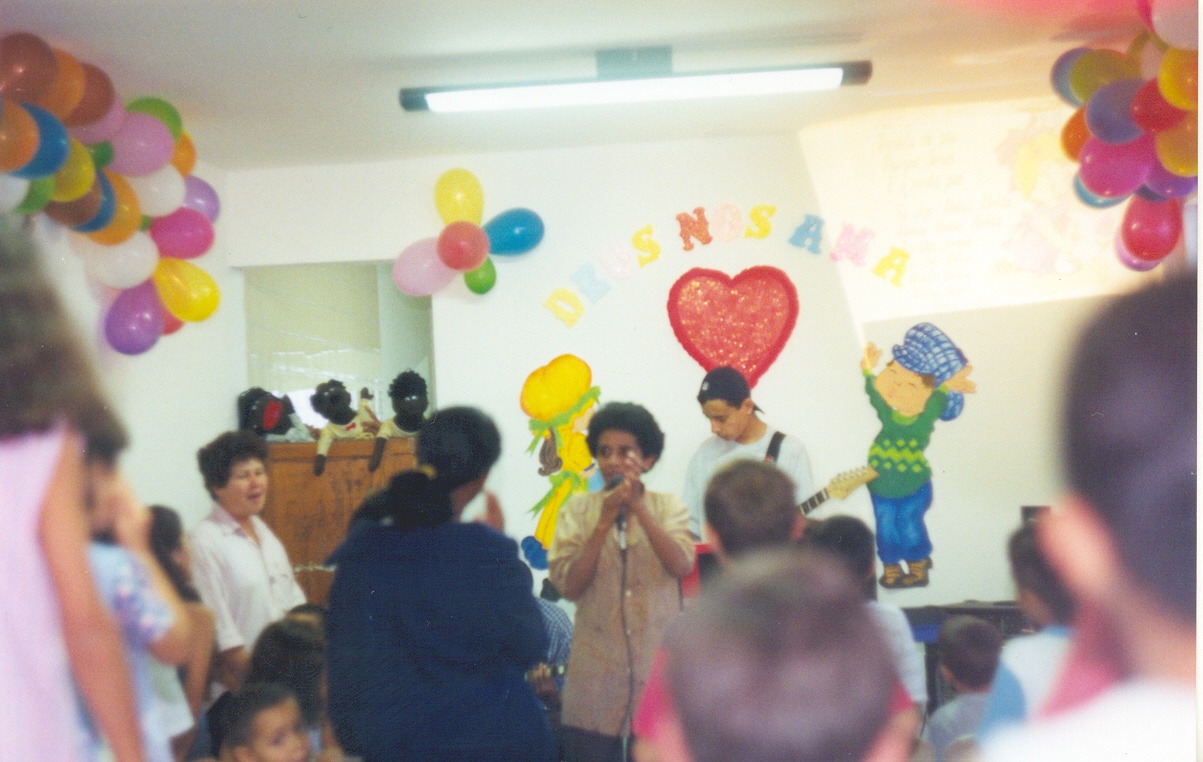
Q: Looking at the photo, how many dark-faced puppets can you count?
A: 3